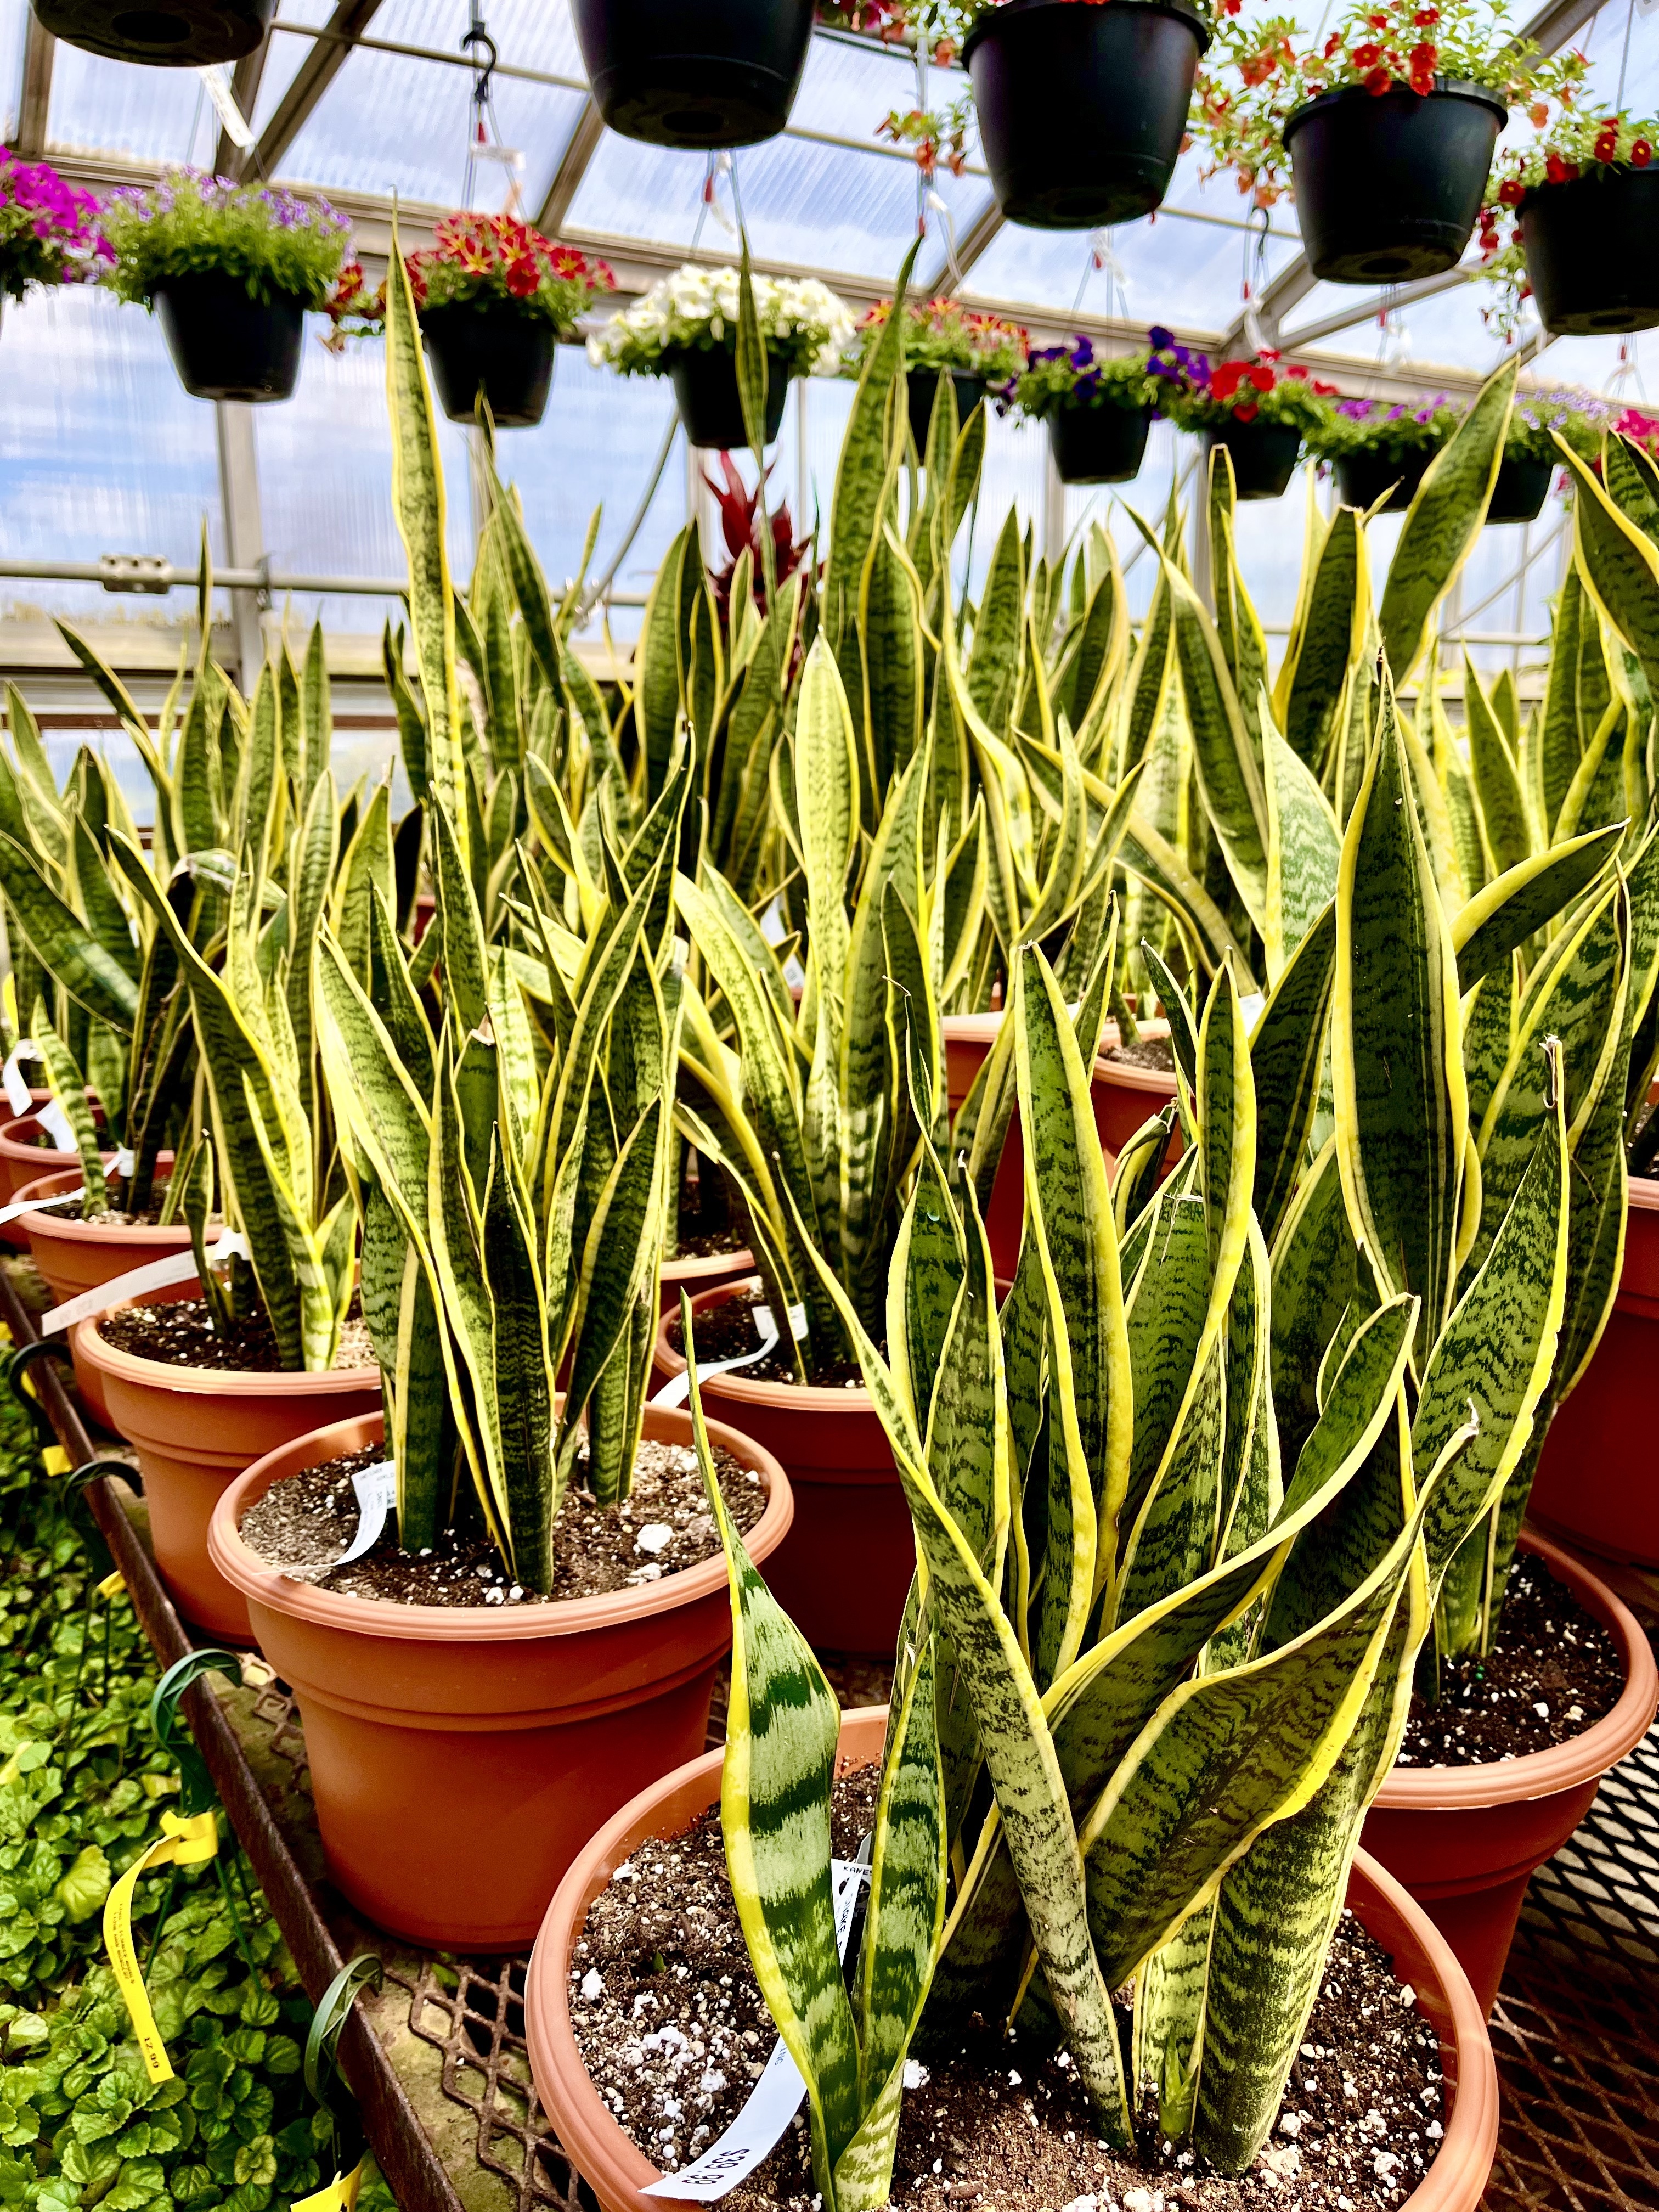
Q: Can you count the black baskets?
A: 13